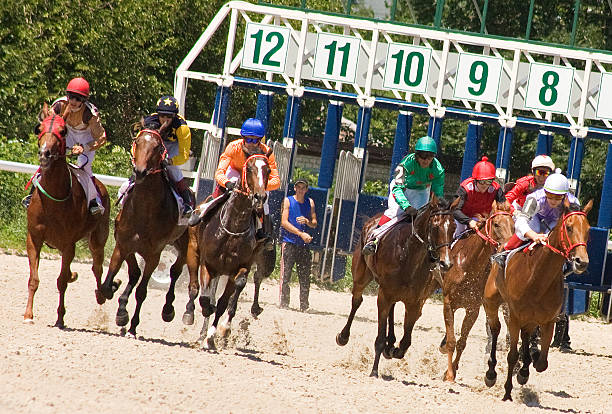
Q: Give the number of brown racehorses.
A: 6